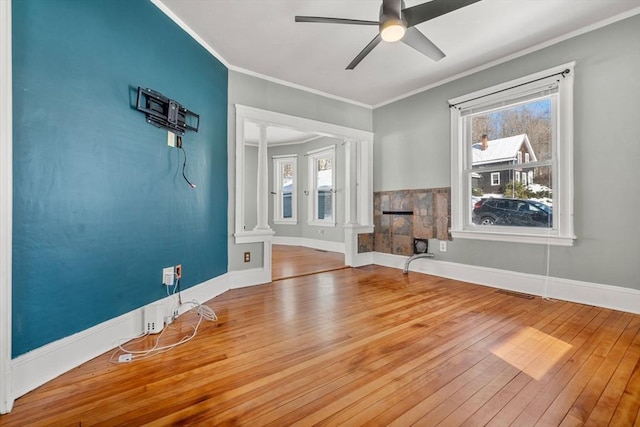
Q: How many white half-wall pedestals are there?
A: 2